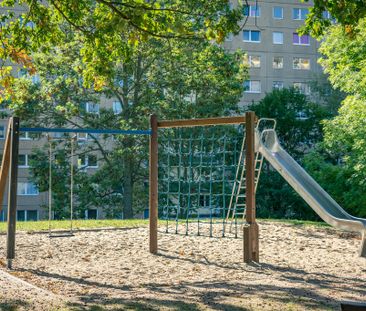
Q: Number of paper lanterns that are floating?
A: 0